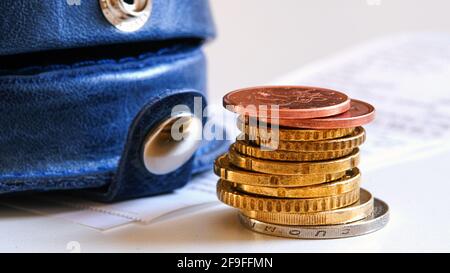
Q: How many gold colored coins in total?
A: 8